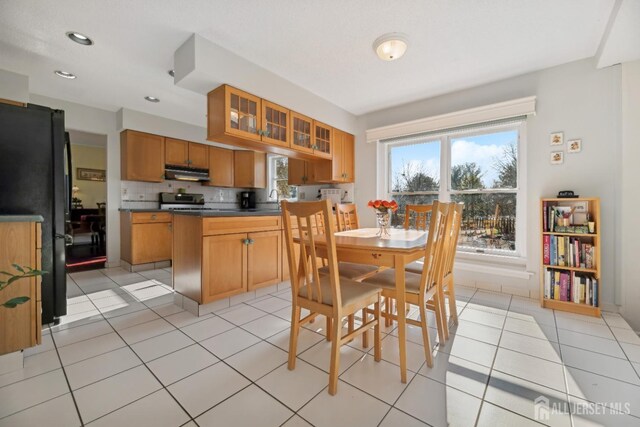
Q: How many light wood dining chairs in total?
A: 6